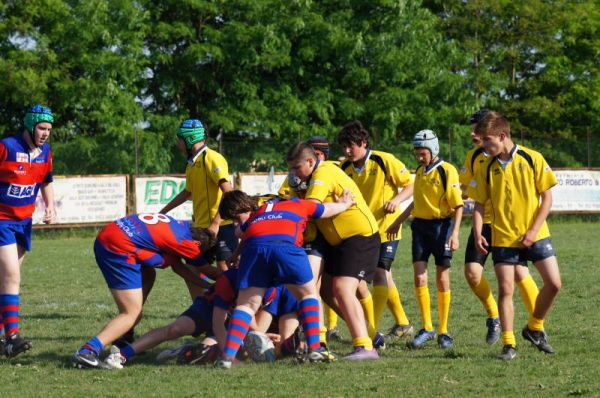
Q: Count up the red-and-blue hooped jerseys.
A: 4